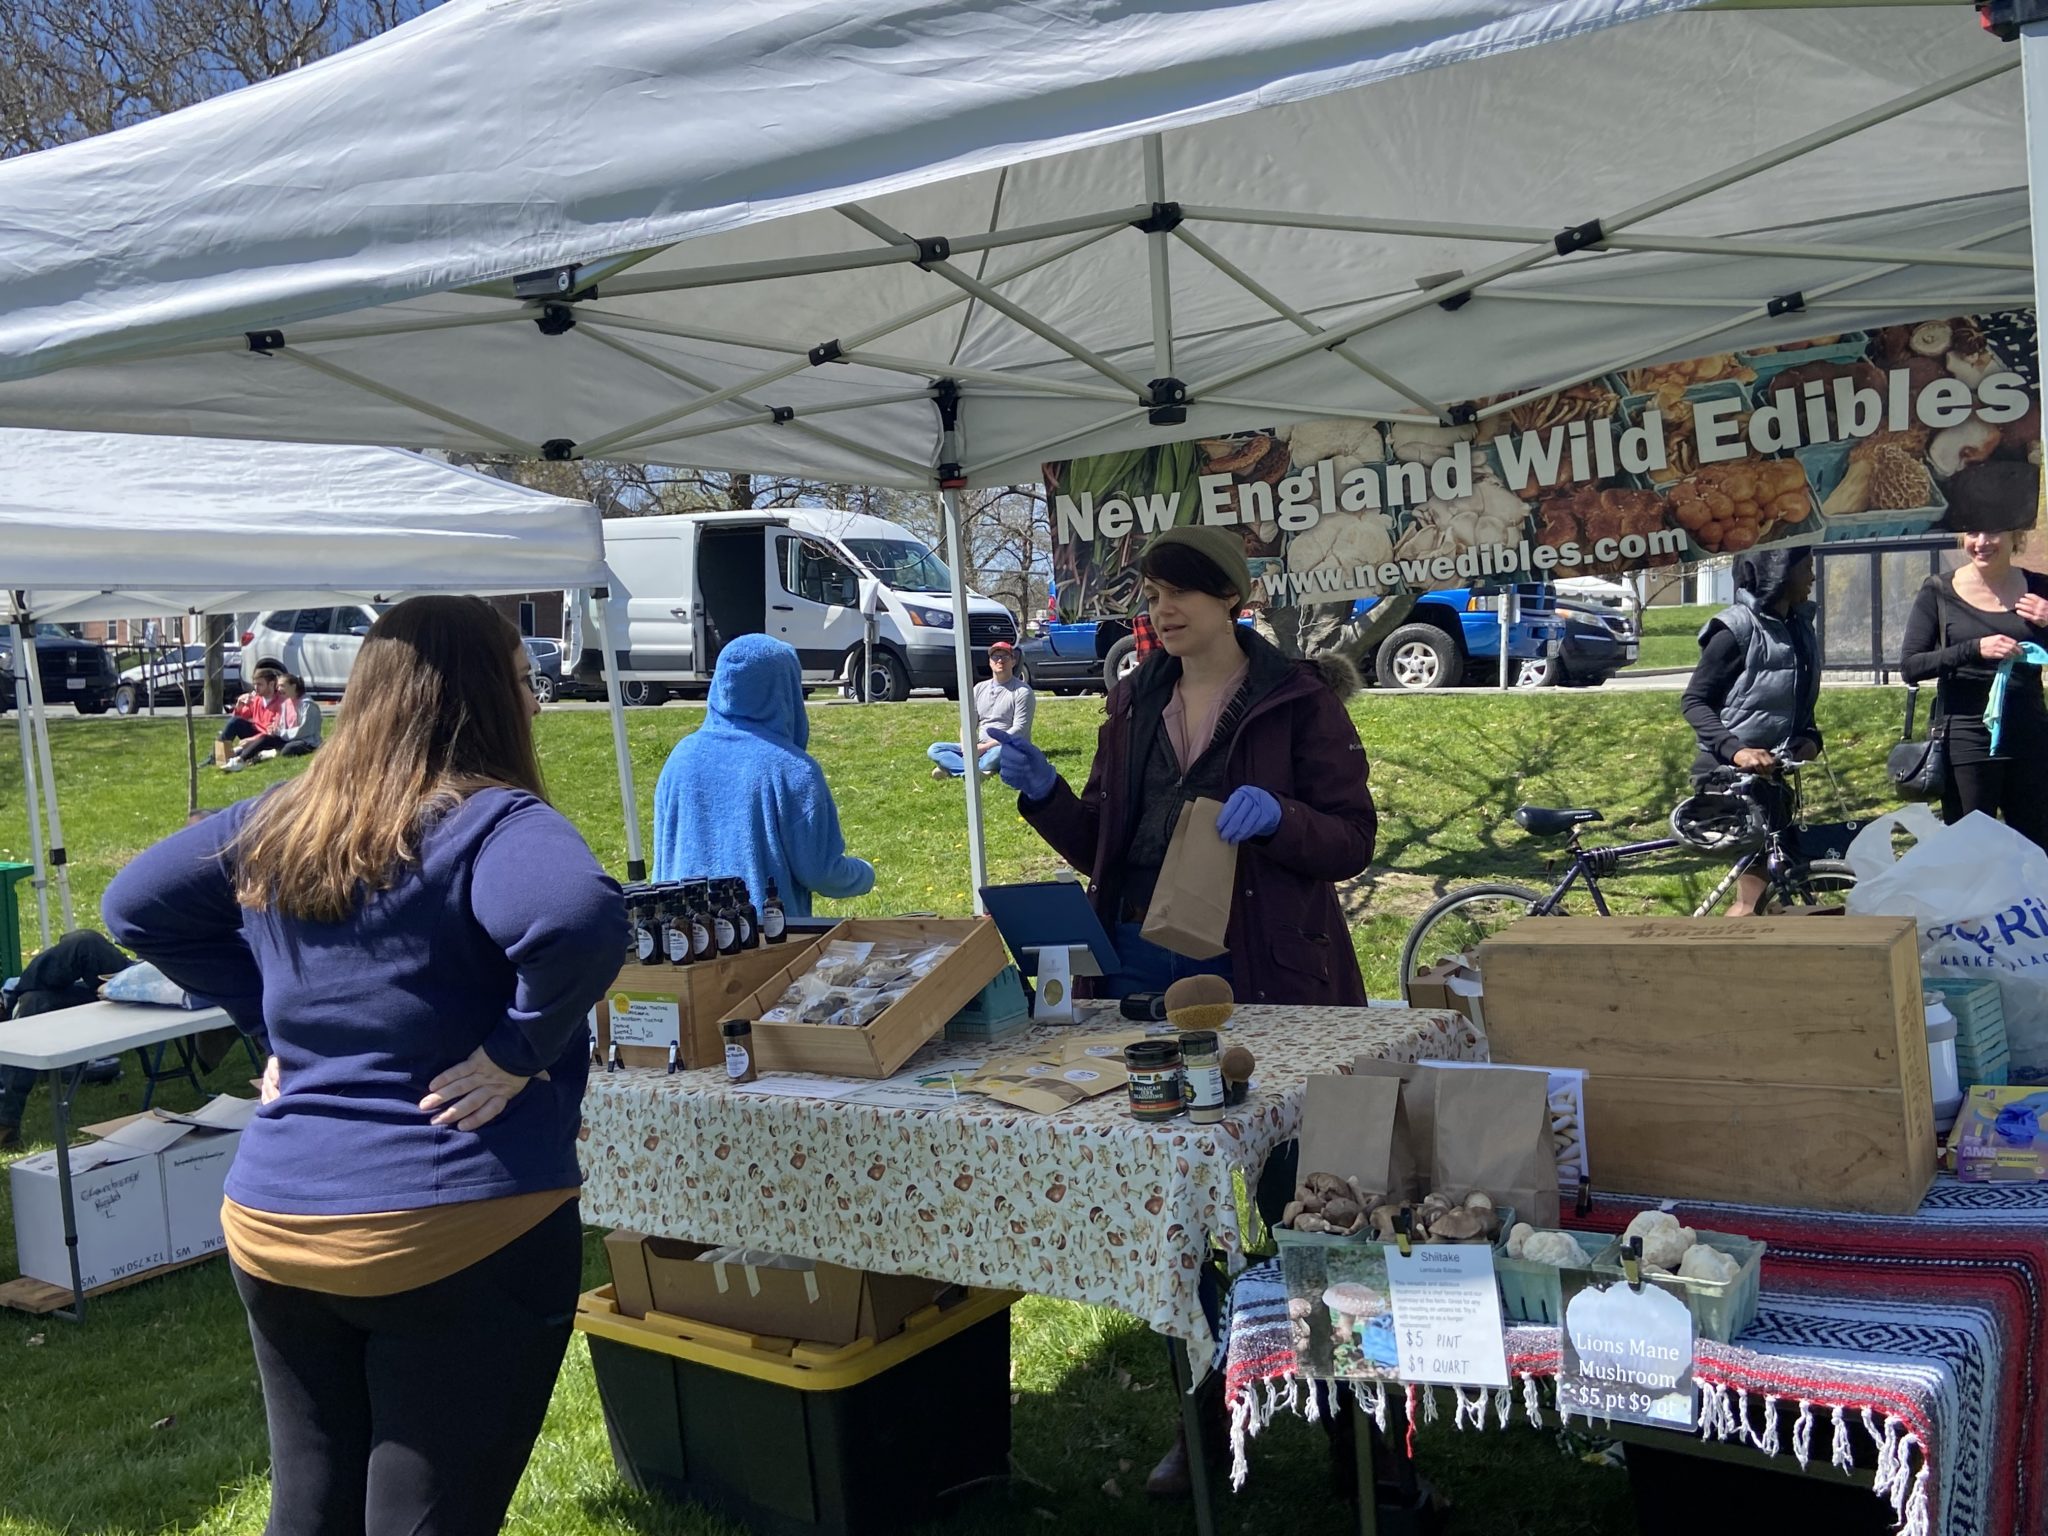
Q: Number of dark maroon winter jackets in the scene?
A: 1